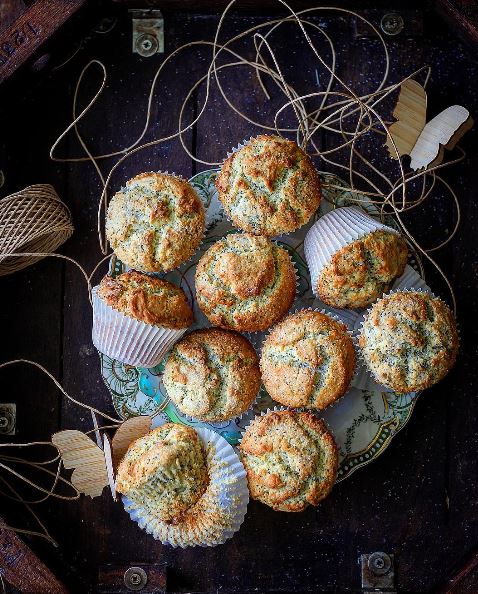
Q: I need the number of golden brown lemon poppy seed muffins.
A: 10